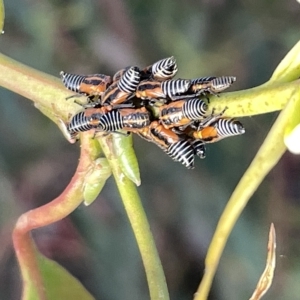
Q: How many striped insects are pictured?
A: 11